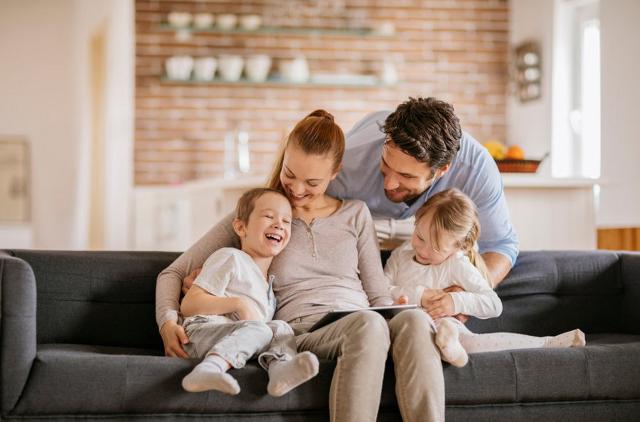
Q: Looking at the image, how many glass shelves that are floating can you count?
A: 2